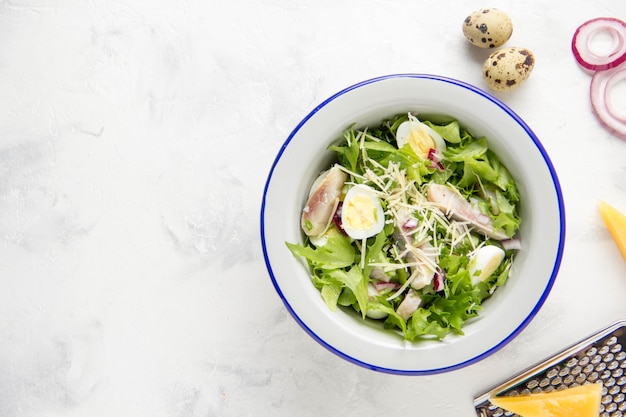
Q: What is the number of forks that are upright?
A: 0